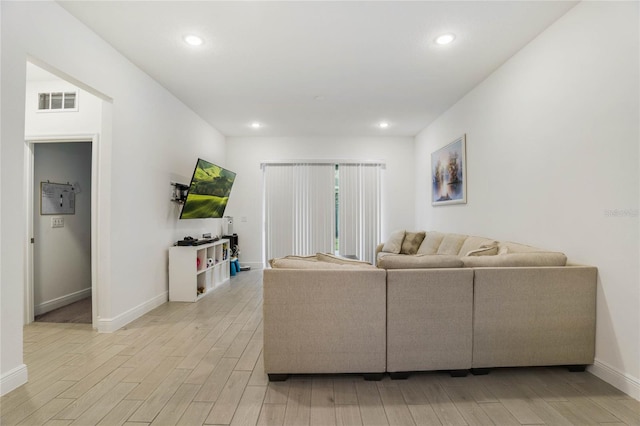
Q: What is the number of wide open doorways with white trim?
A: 1